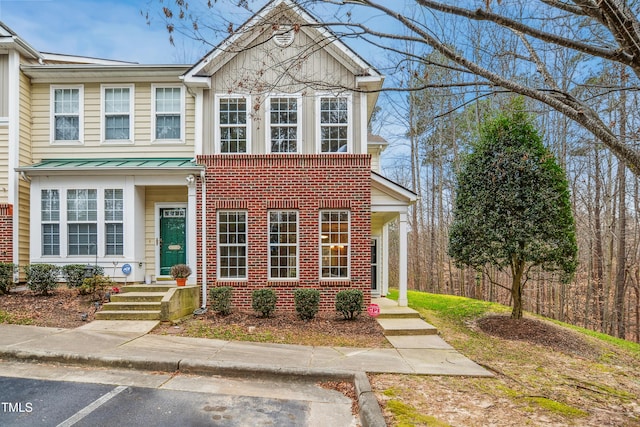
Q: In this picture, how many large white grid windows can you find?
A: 12